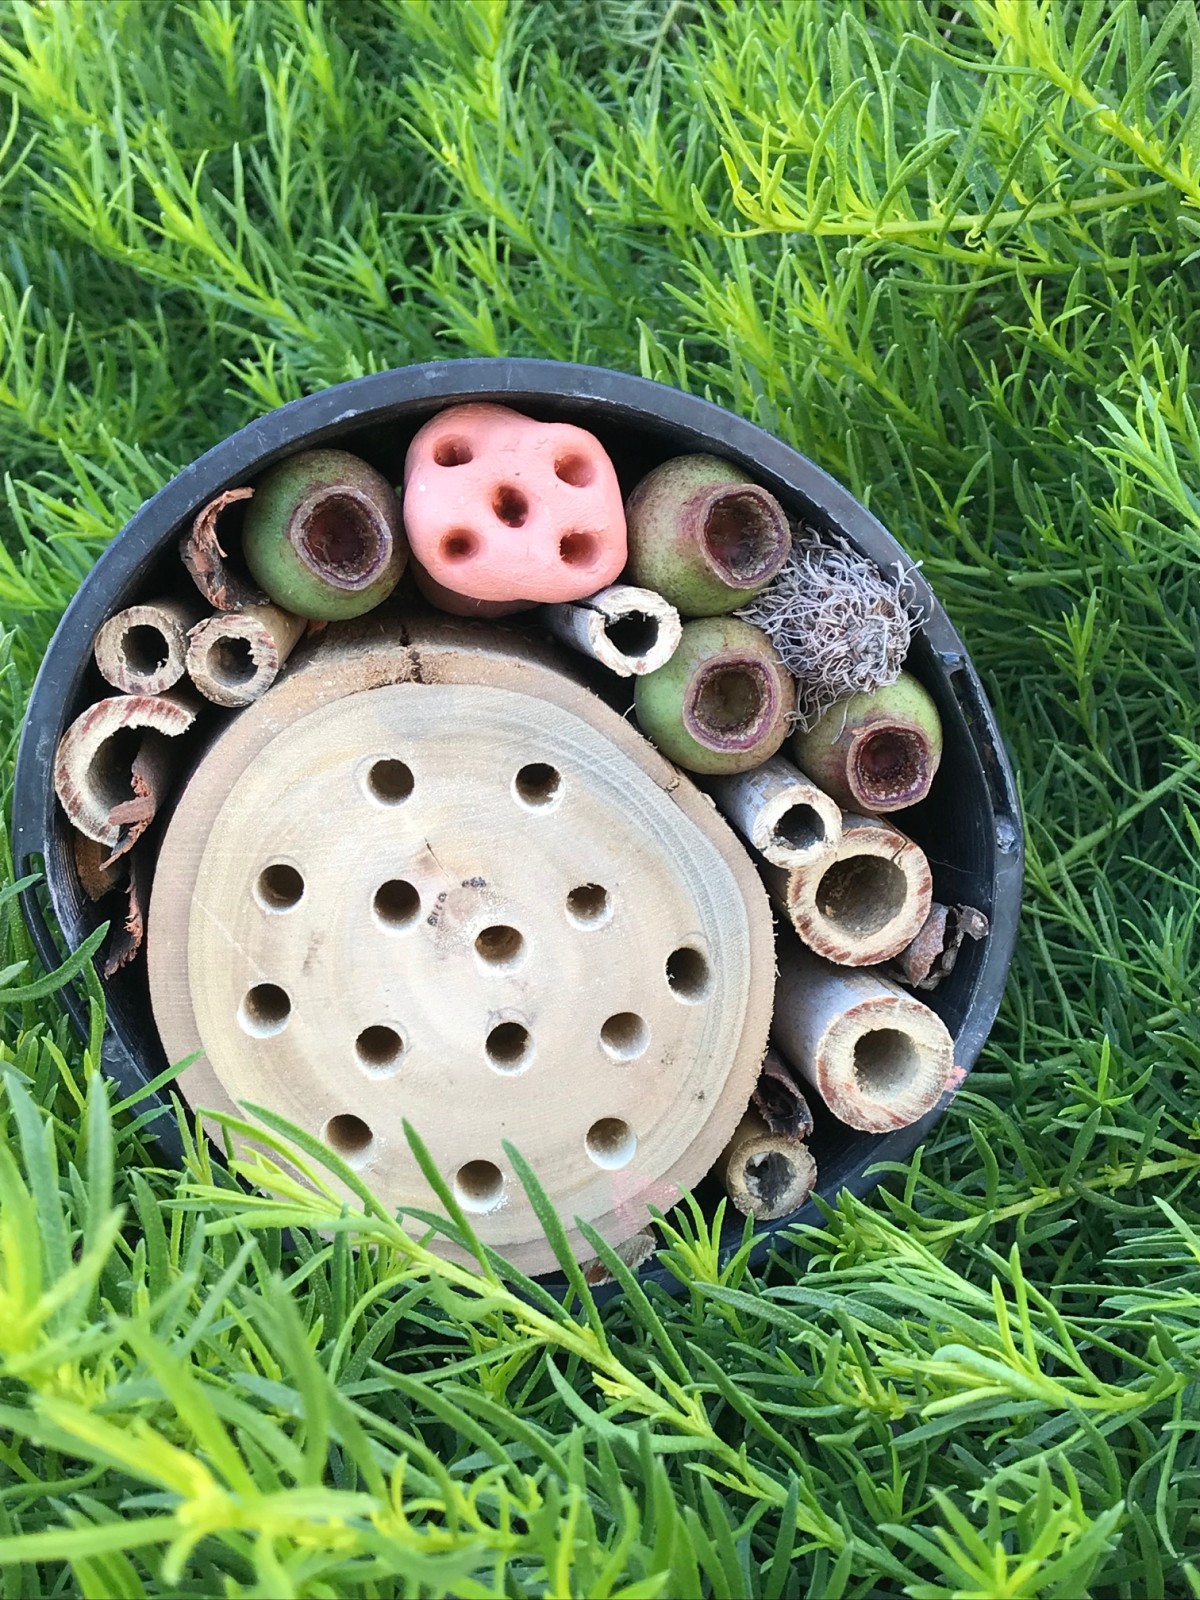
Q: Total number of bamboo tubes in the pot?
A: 8